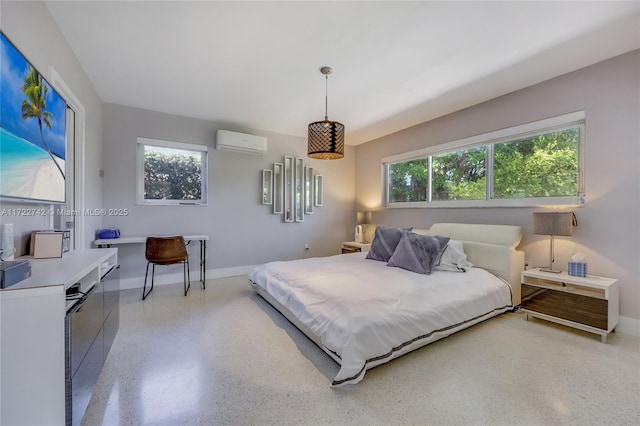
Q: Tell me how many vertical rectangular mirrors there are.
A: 6